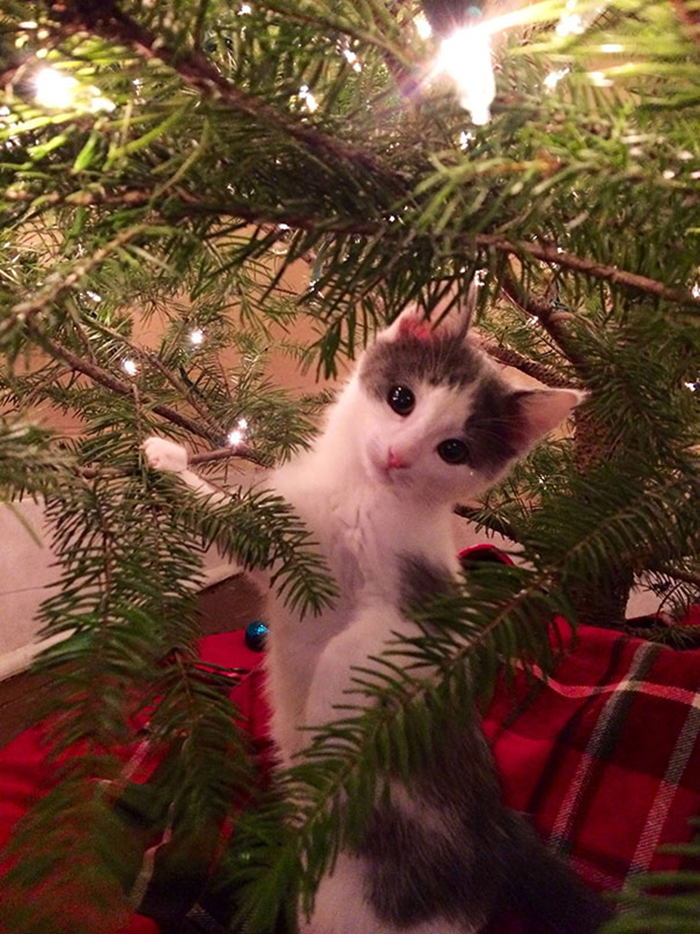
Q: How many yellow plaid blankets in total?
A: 0